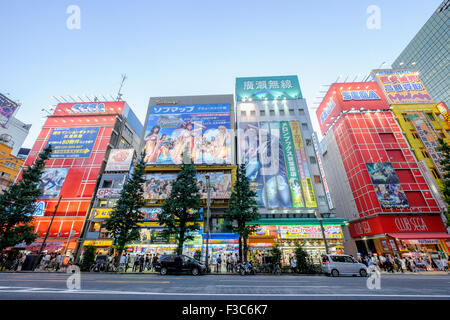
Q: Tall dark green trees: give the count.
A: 5